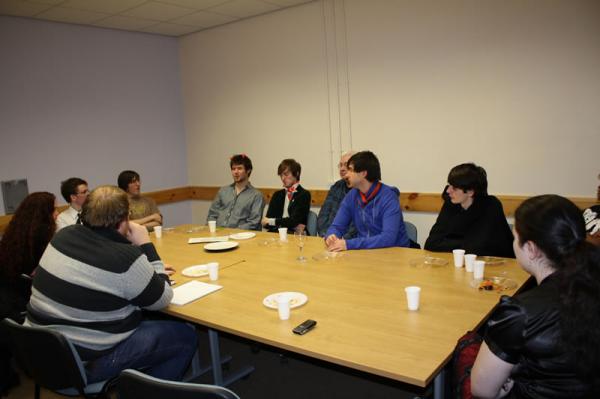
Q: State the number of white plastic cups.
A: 9